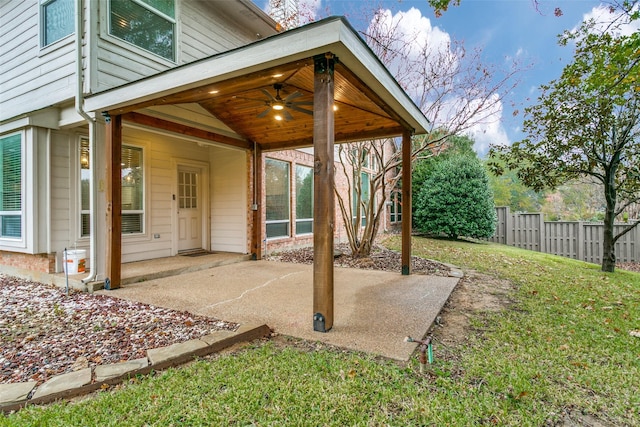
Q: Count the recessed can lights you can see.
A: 4